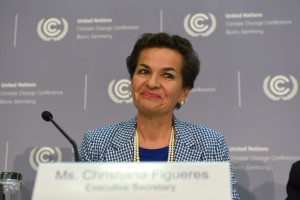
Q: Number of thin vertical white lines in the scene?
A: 5